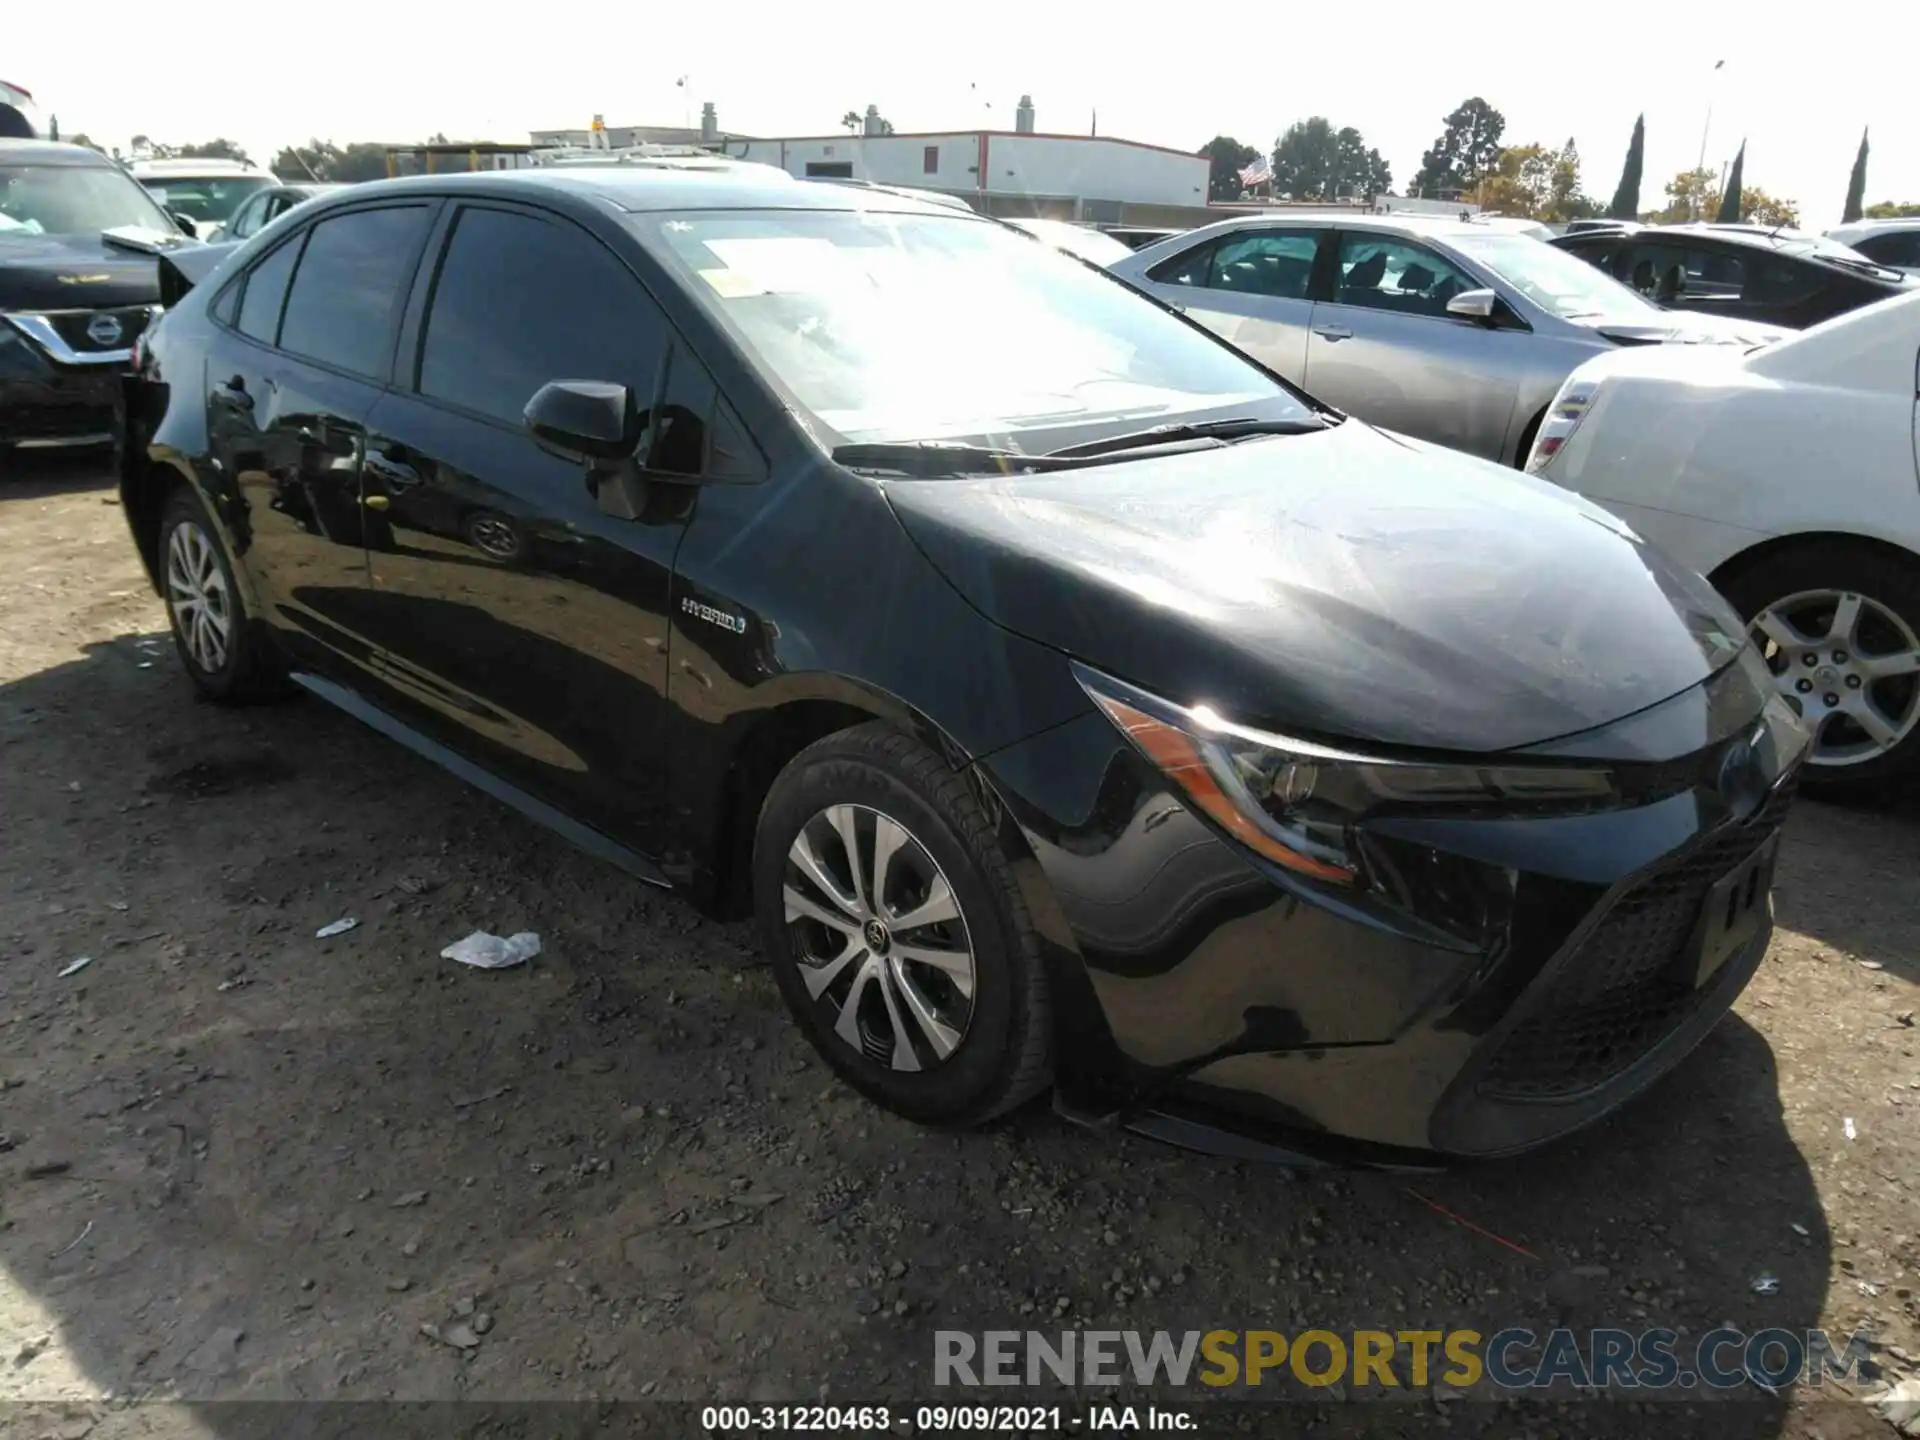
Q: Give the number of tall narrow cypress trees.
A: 3